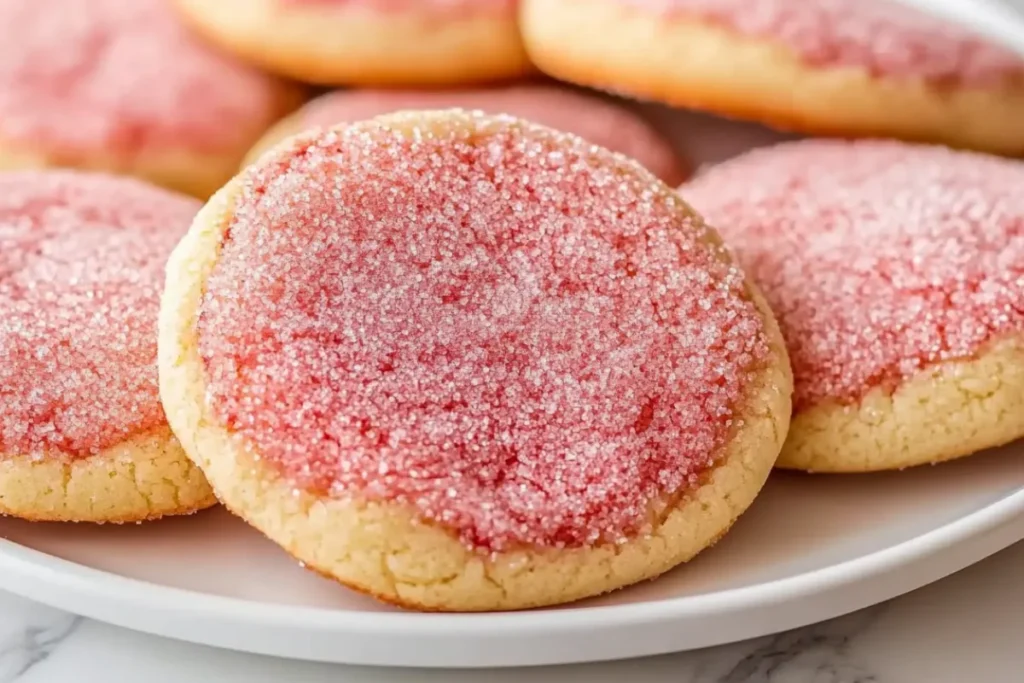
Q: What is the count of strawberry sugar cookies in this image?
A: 7